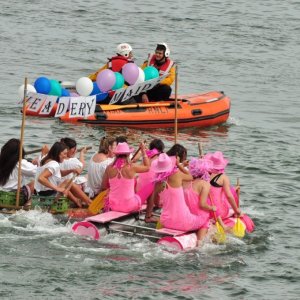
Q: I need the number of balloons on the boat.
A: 12